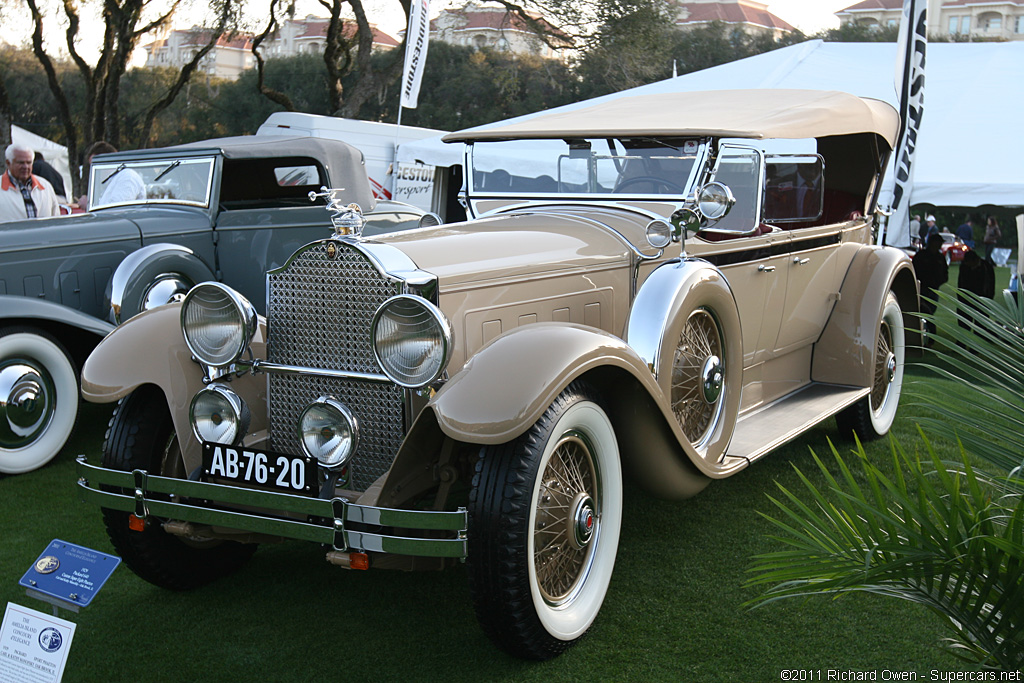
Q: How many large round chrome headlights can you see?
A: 2